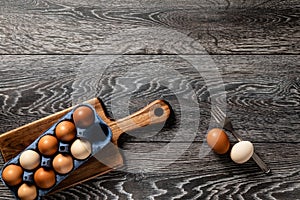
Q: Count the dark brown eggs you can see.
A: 6